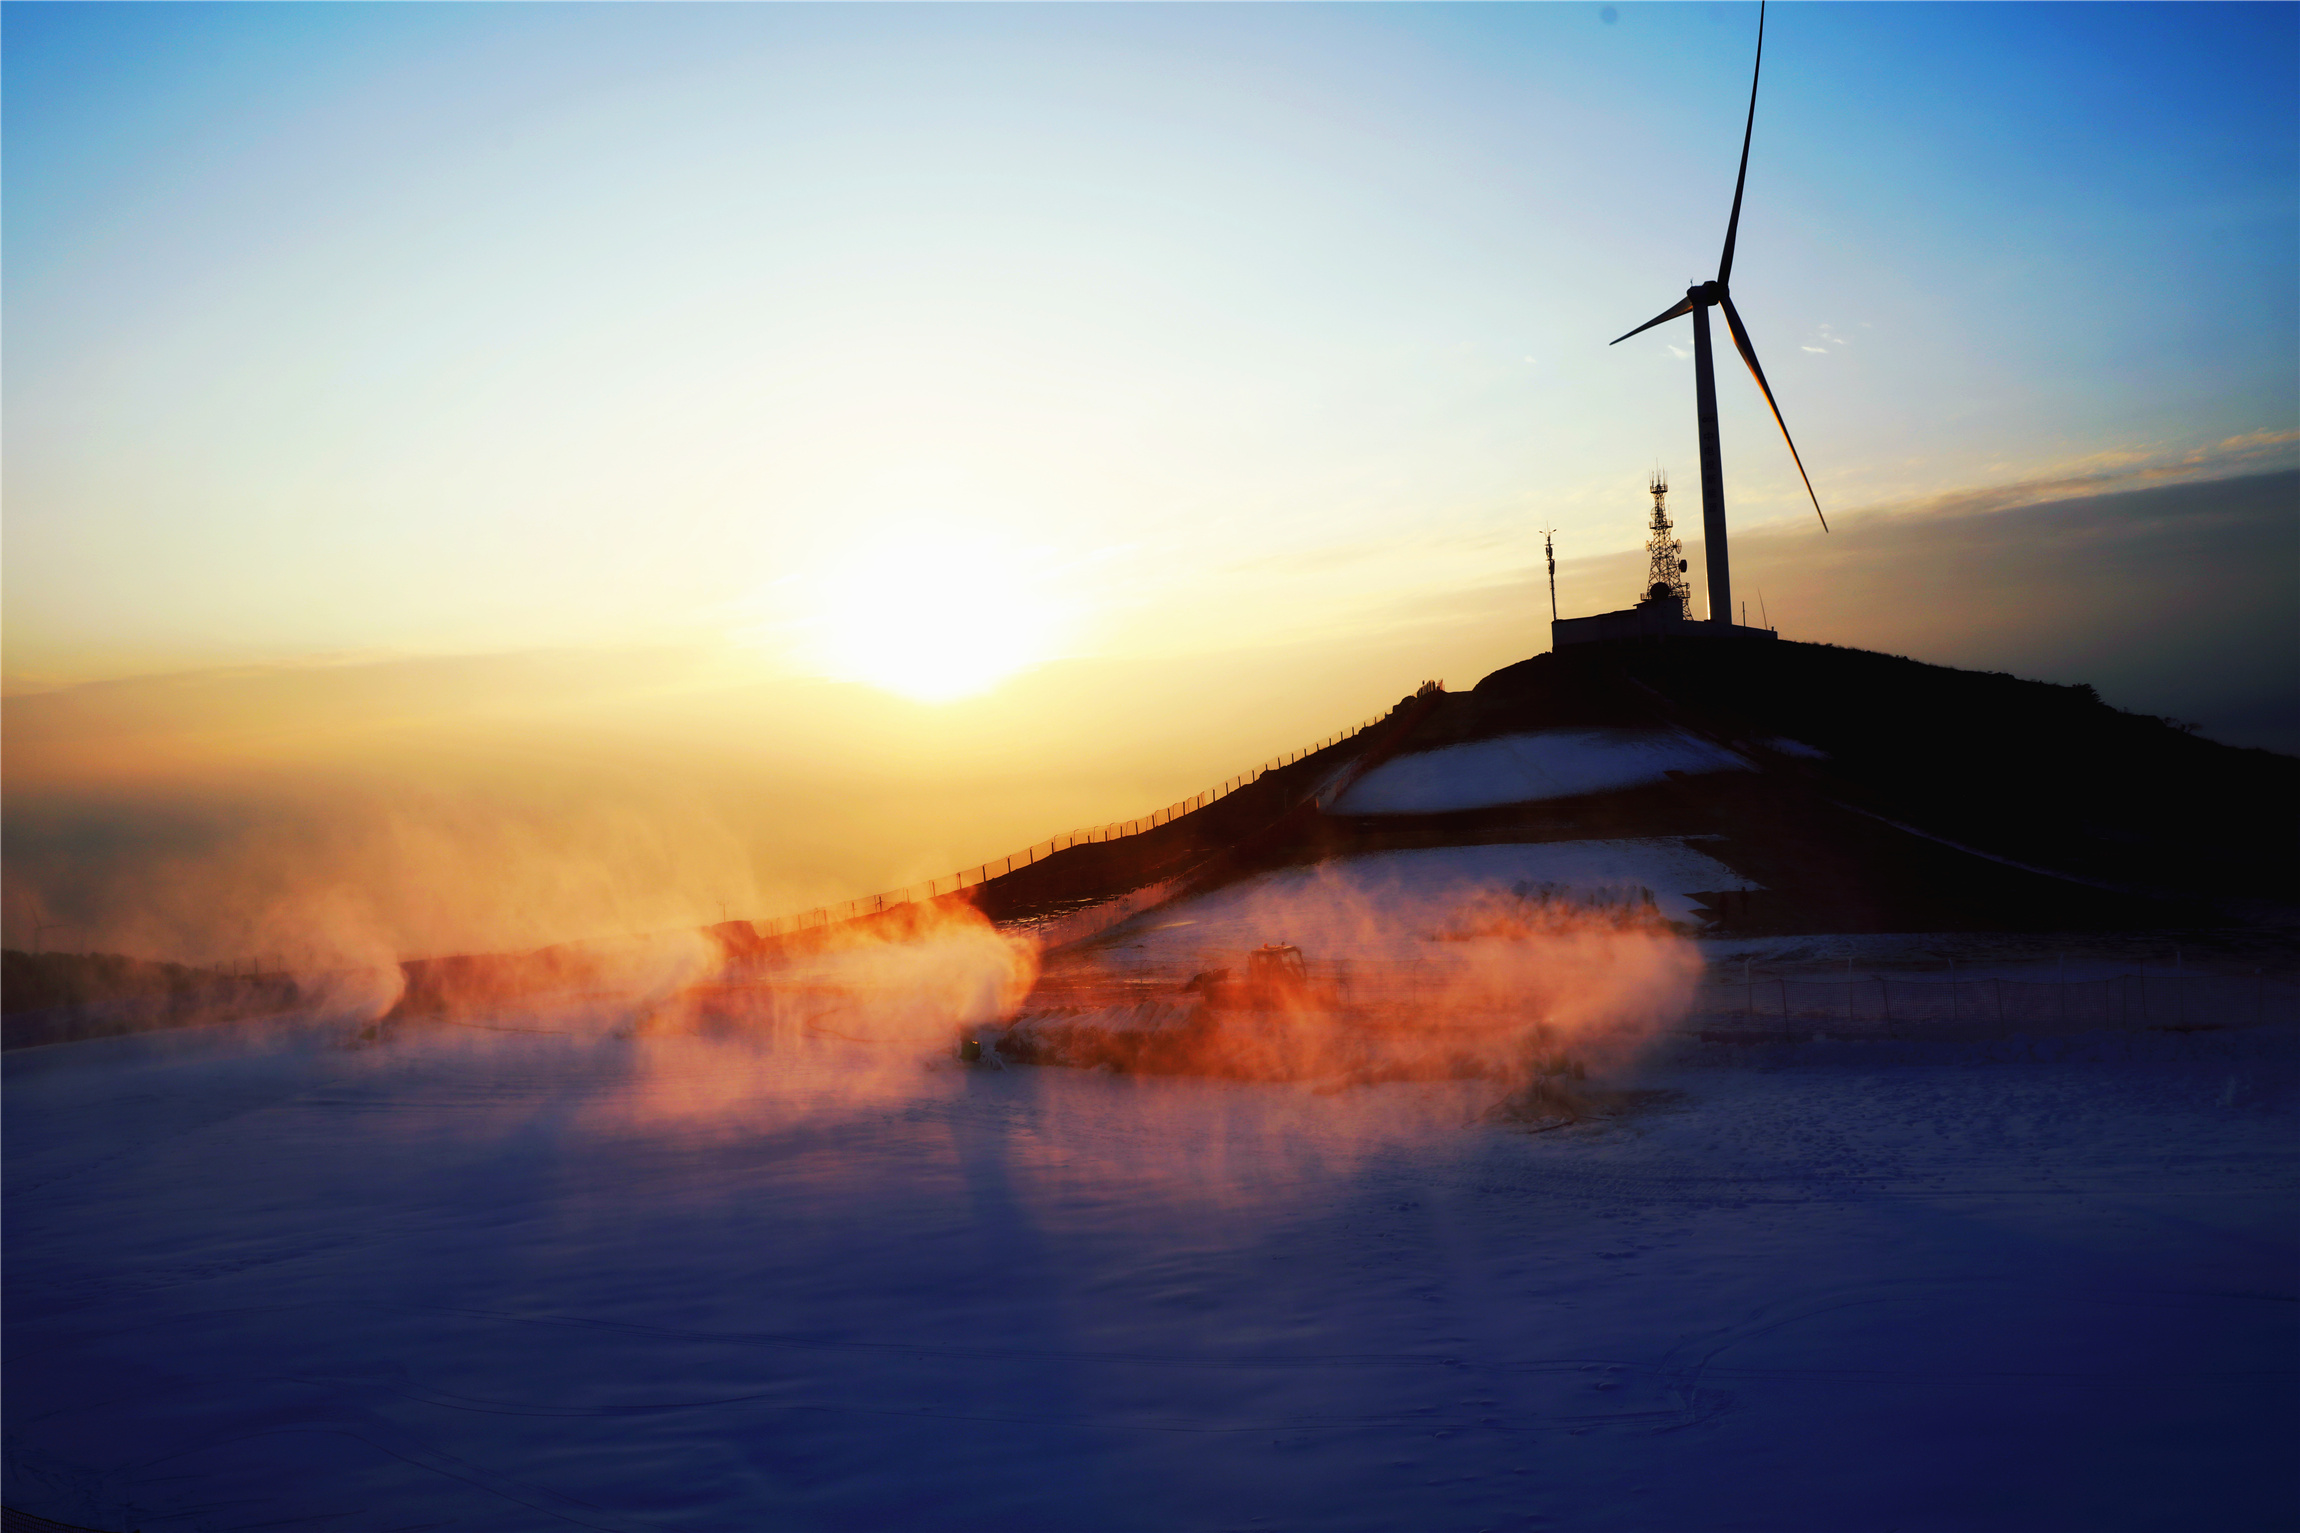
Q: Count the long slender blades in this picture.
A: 3